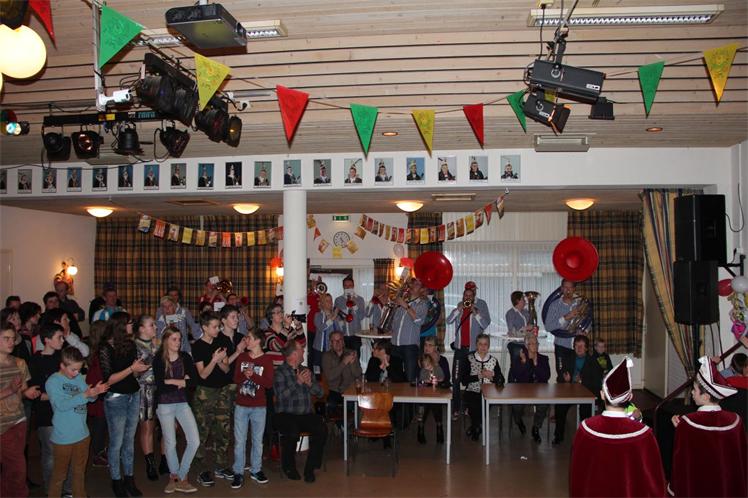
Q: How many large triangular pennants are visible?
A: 10